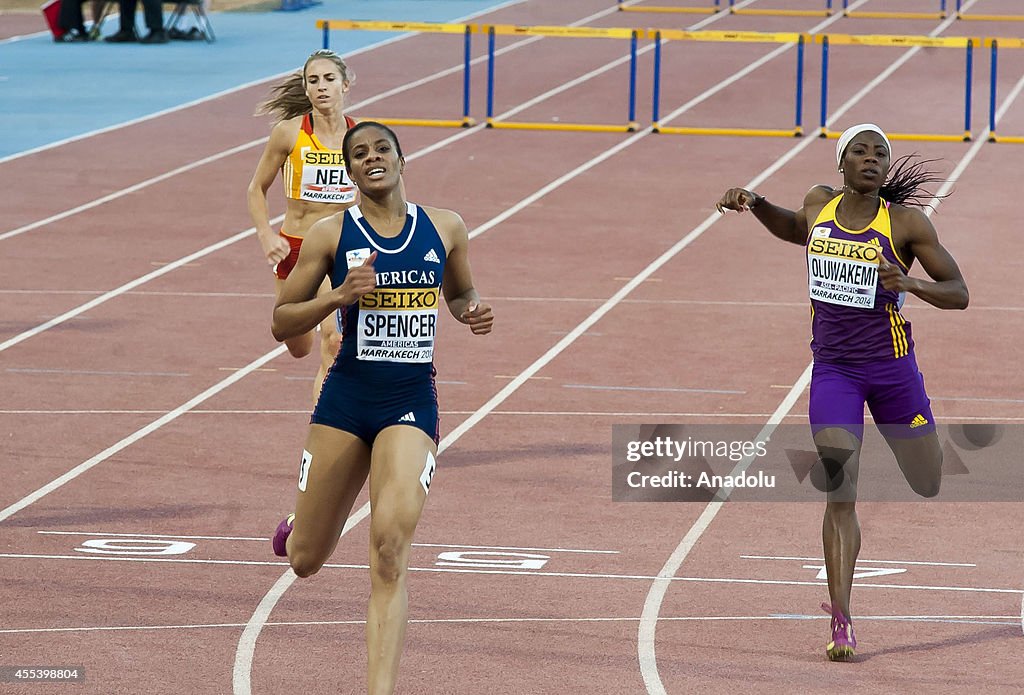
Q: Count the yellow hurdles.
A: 9